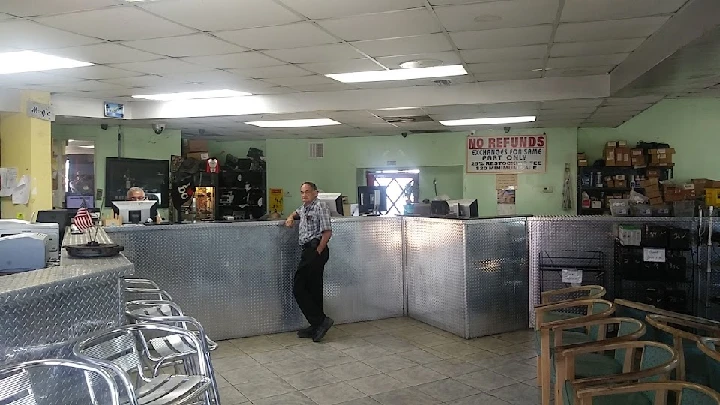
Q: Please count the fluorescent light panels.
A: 5